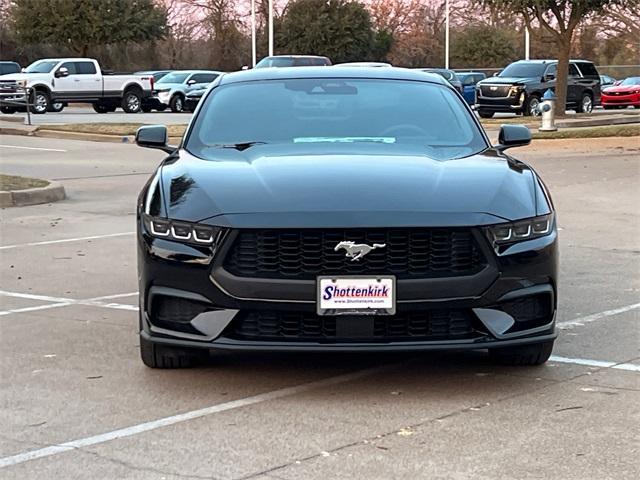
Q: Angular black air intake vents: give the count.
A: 2